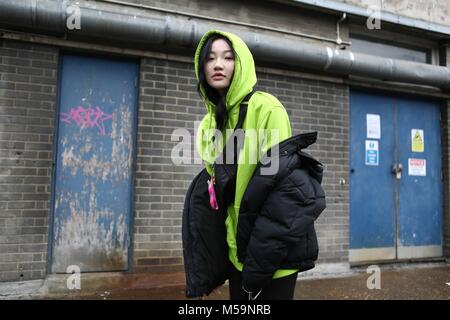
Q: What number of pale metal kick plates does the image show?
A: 2